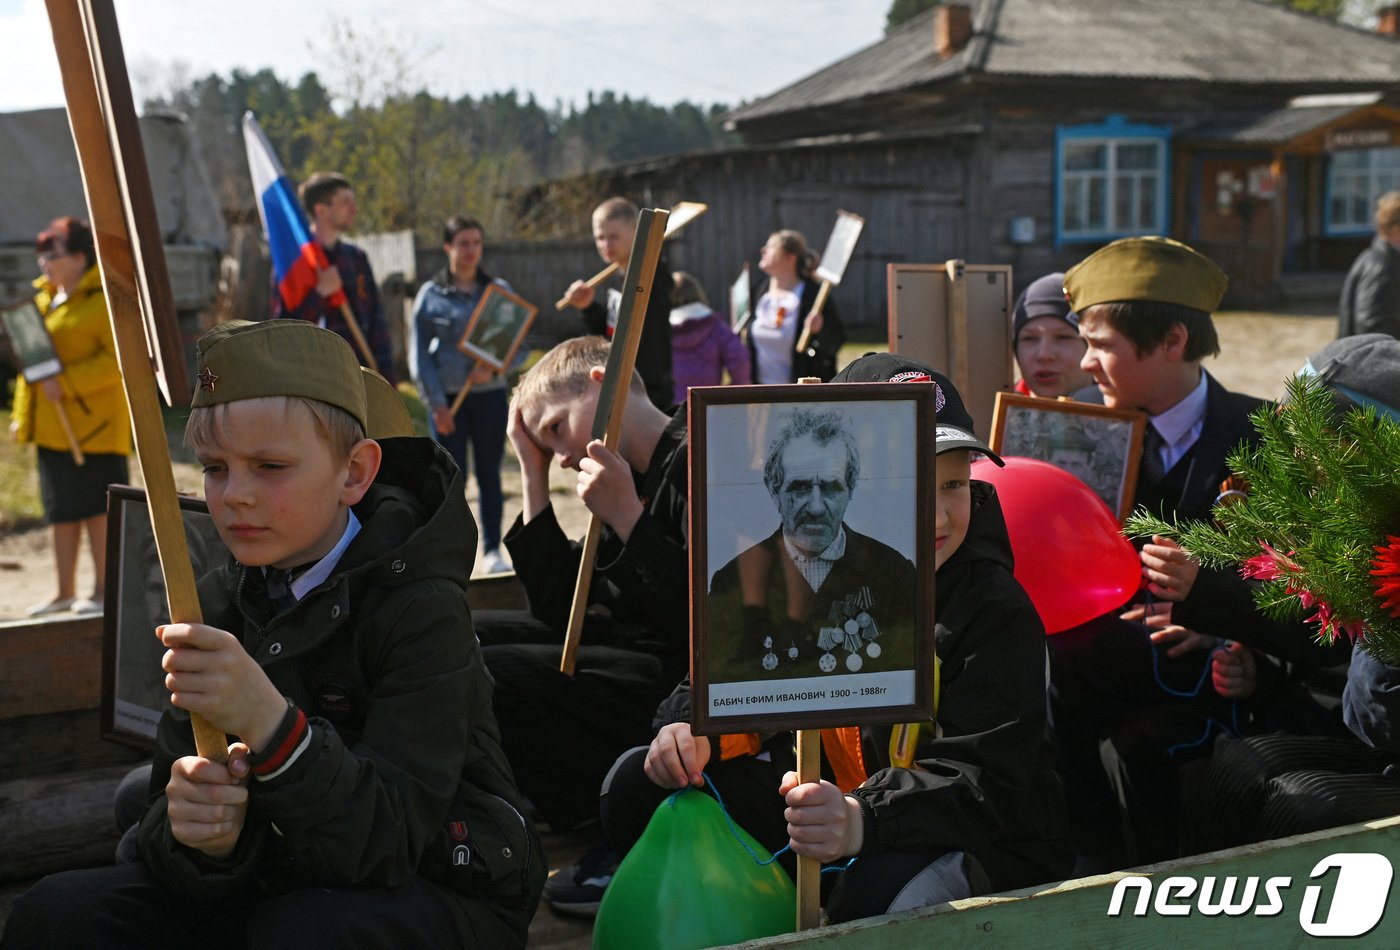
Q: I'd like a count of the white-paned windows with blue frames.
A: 2